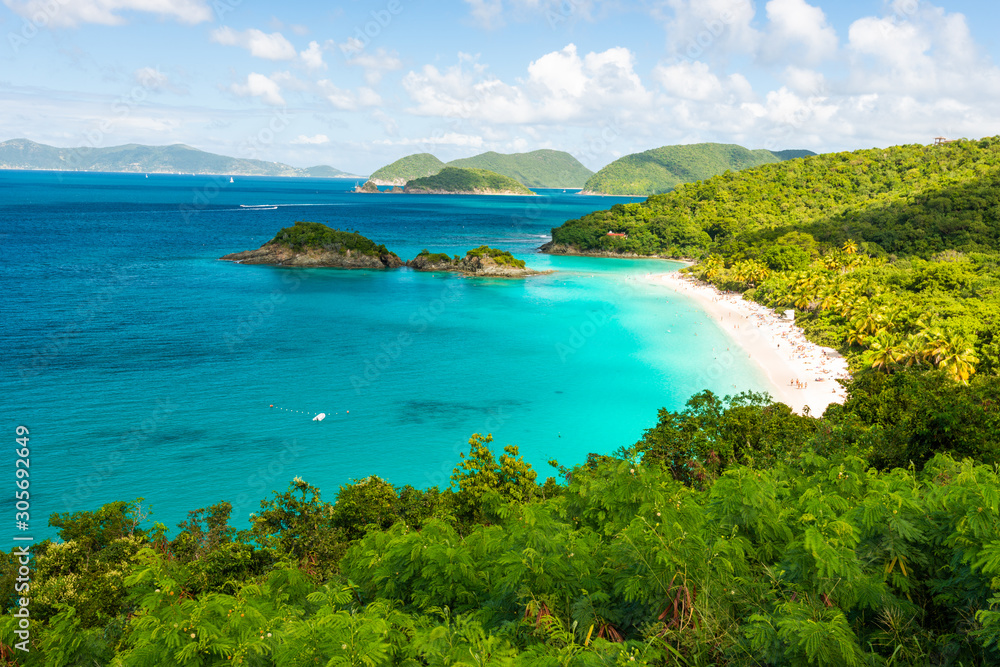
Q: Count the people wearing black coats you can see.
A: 0